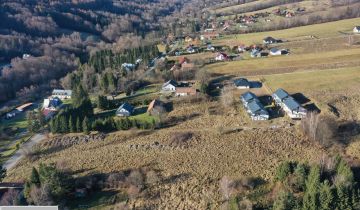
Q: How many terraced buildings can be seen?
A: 2